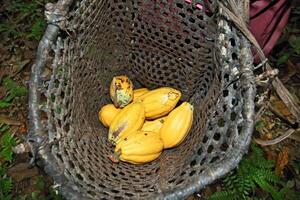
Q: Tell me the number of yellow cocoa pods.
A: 8